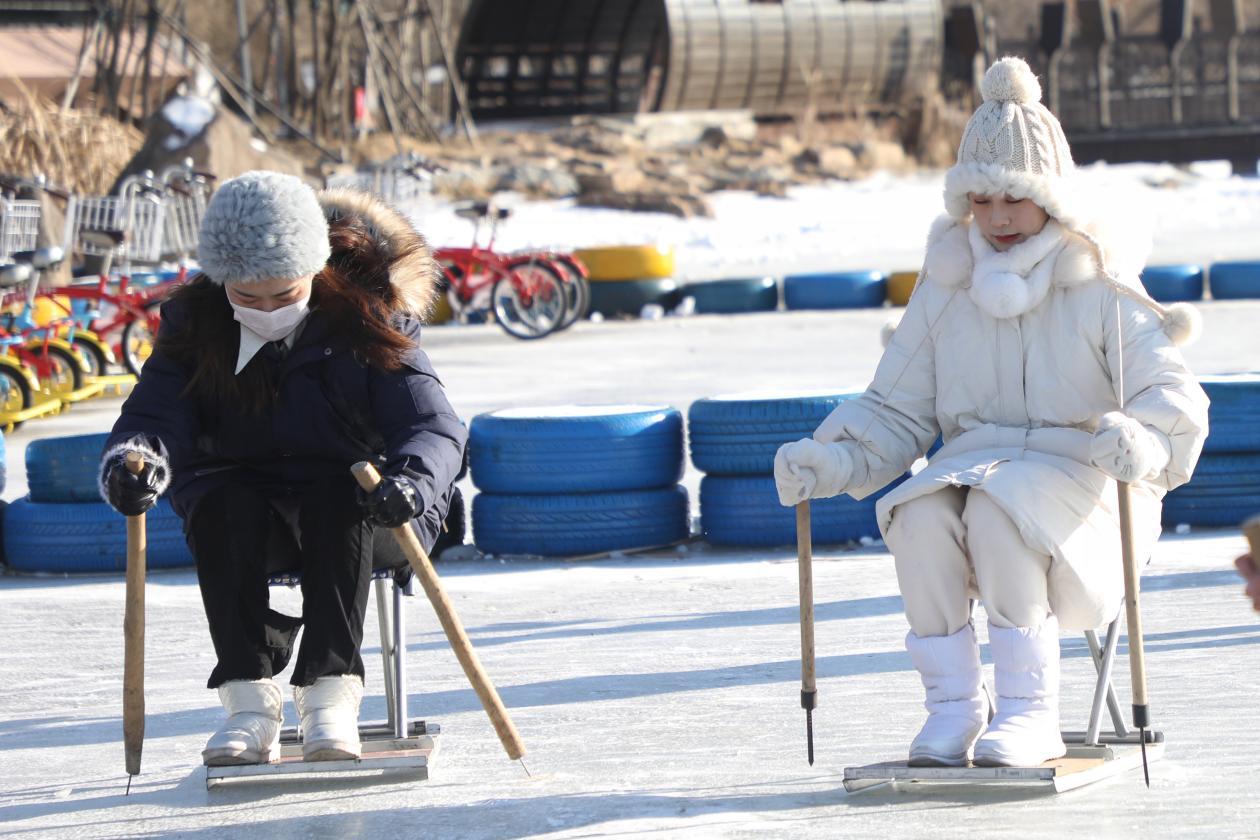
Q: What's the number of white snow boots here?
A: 4